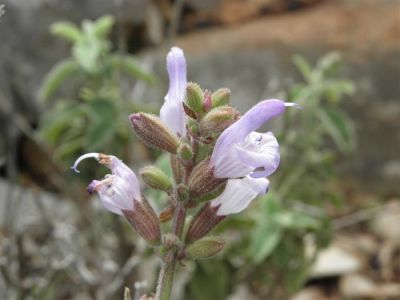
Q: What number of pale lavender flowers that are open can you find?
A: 4